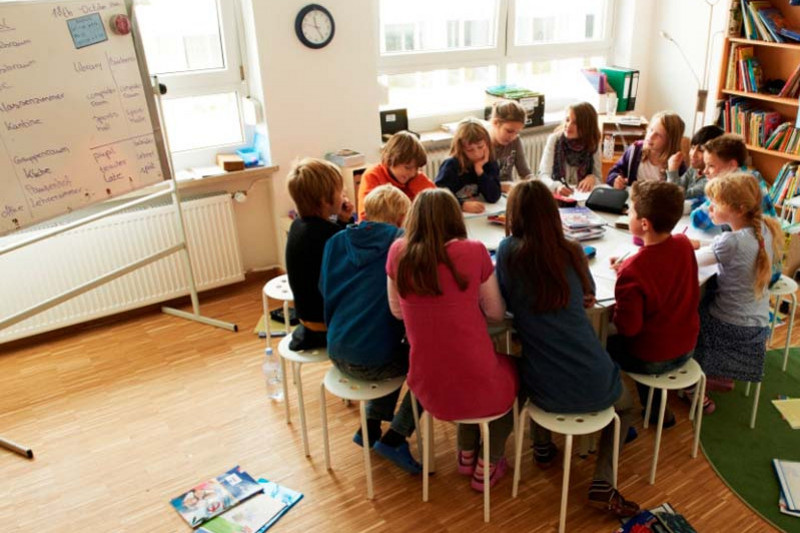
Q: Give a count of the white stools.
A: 8